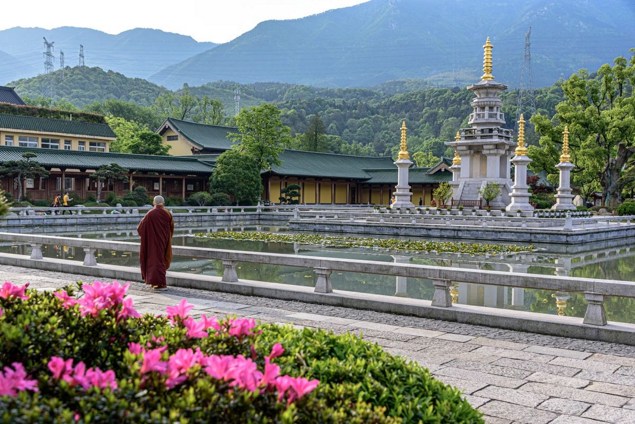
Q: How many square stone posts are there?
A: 6